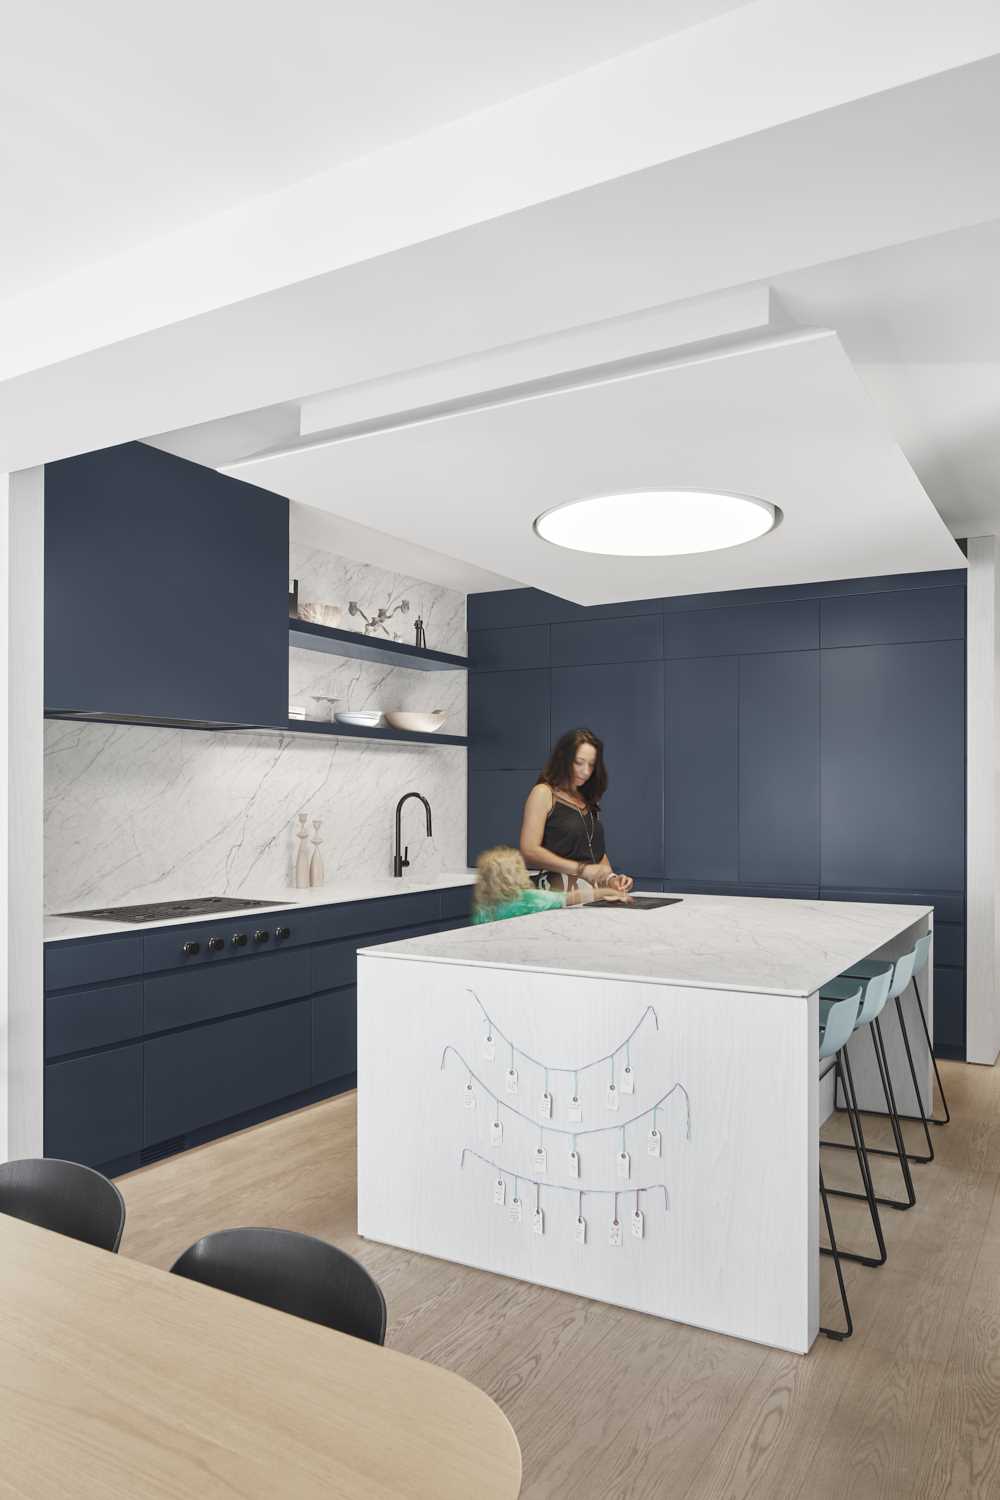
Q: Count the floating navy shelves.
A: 2